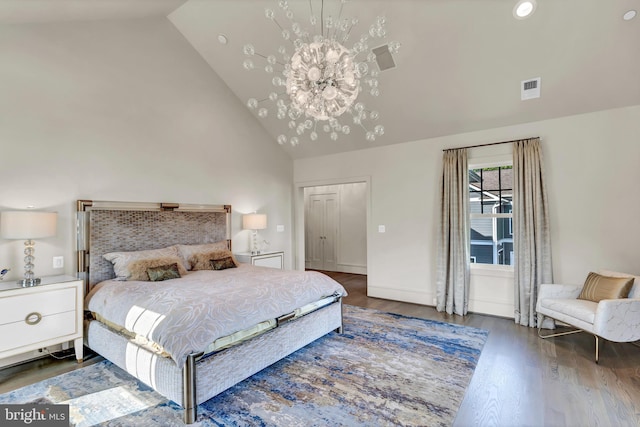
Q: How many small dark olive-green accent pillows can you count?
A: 2